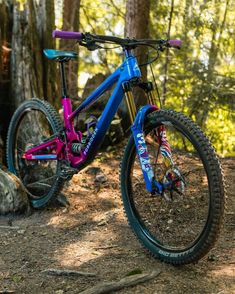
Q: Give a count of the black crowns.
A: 1